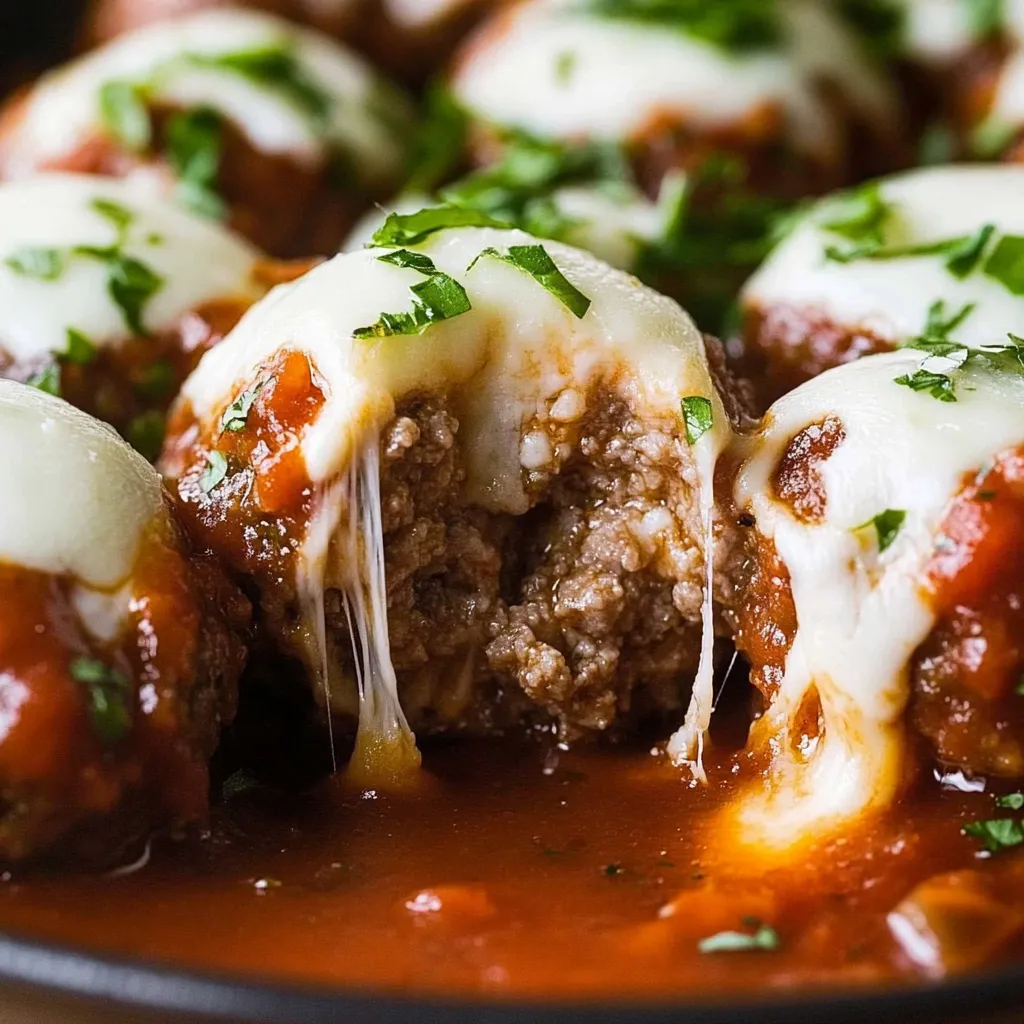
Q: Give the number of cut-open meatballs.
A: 1